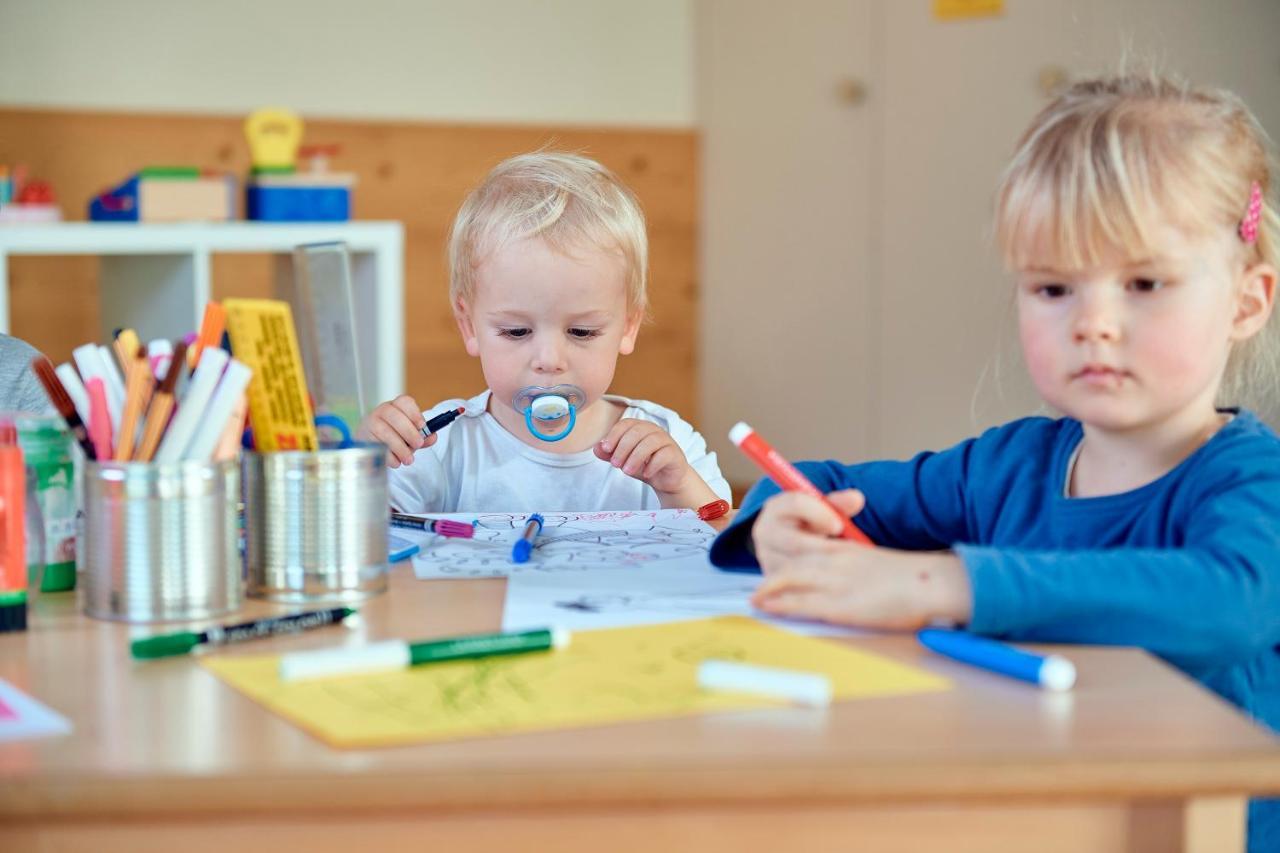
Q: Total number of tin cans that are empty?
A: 0